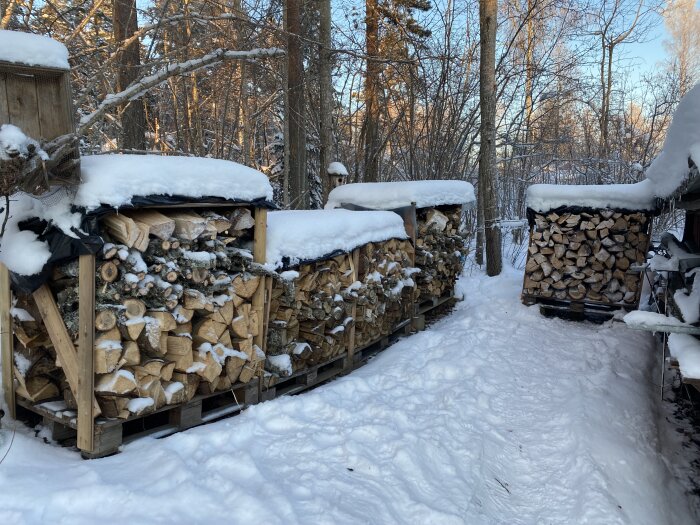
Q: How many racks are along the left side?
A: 3